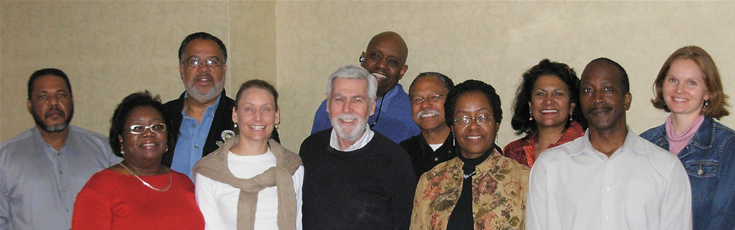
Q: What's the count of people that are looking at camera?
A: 11